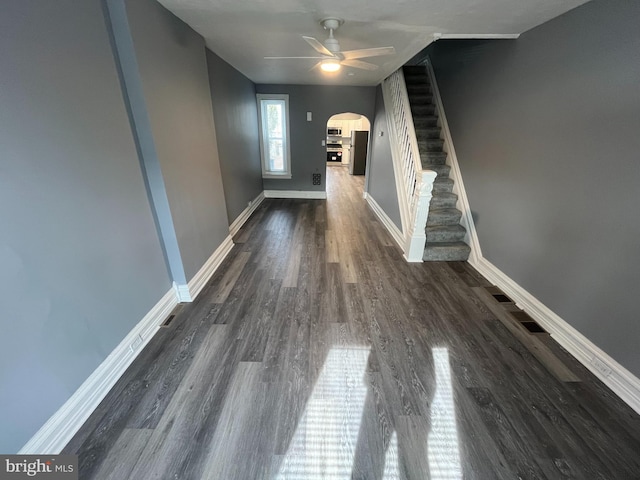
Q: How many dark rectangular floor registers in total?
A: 3